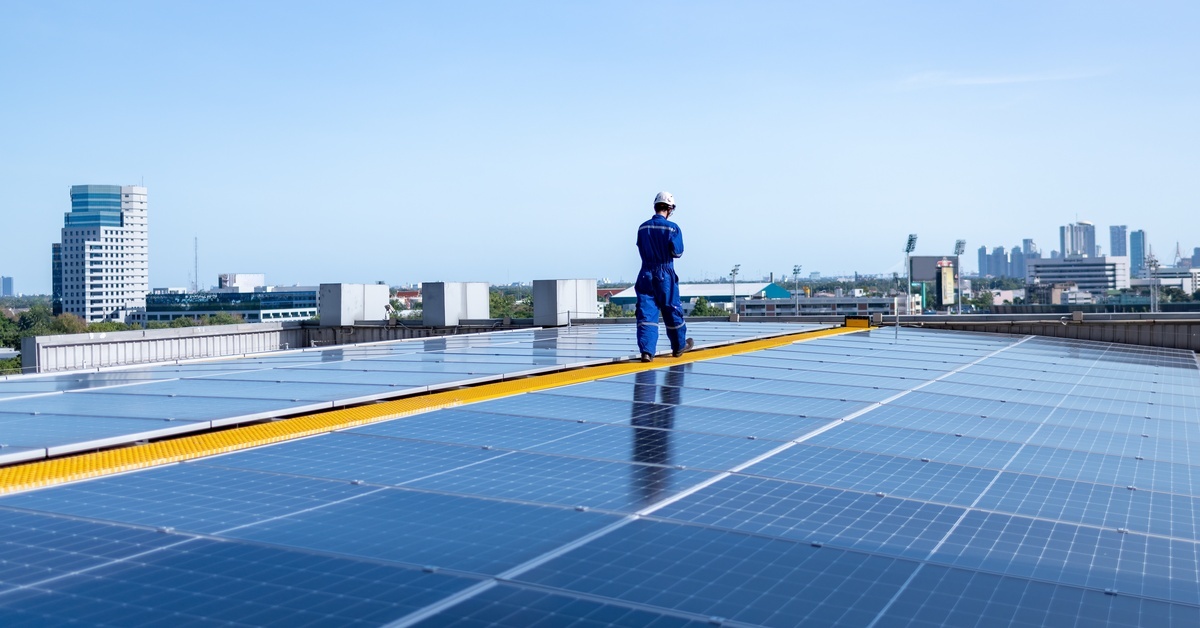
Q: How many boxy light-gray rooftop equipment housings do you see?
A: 3